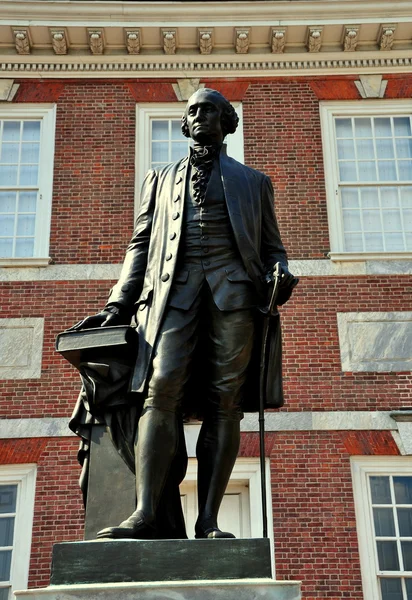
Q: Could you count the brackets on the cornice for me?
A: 11